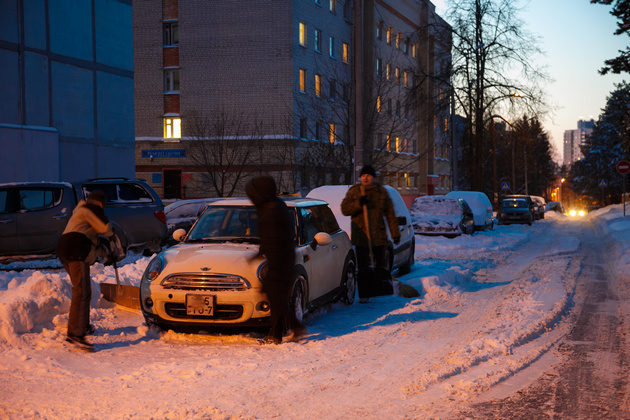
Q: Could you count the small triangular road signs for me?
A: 2